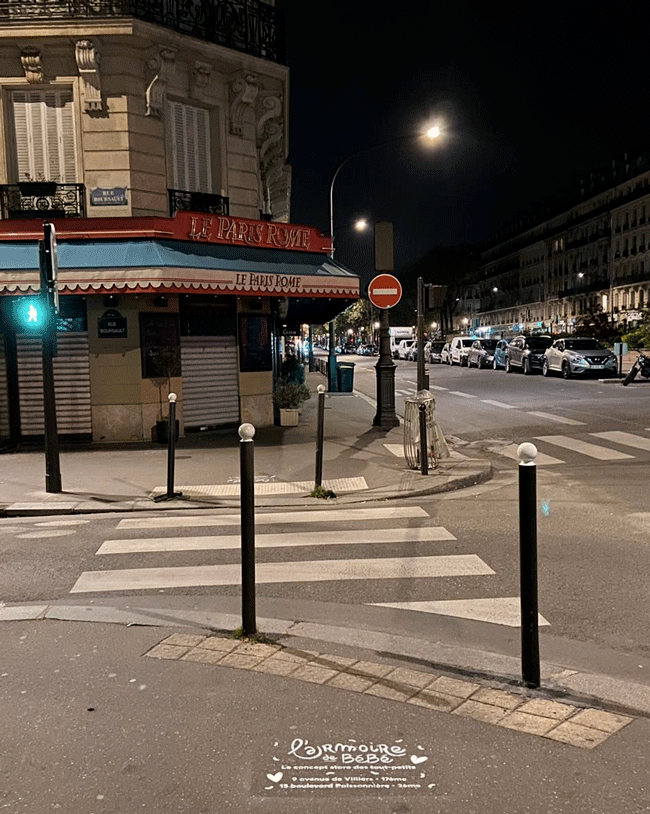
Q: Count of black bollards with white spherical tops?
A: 4